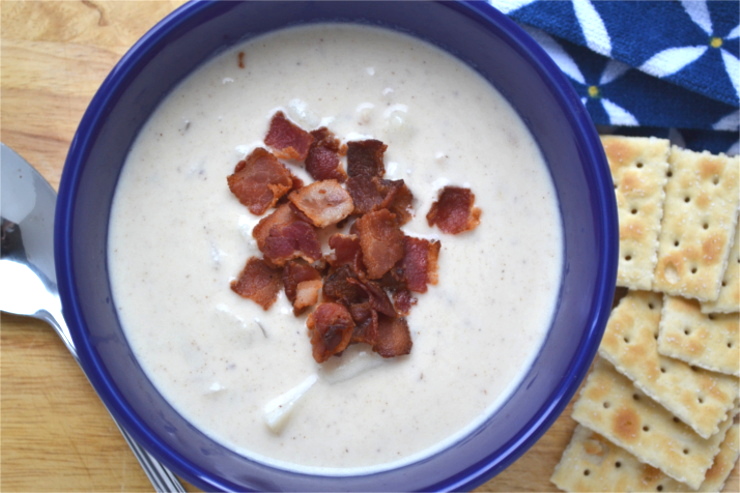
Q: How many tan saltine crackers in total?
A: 7